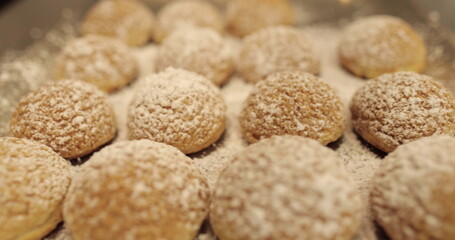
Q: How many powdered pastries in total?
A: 15